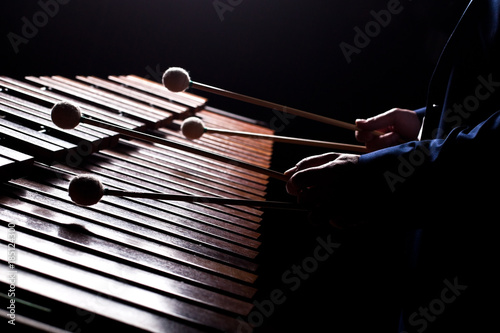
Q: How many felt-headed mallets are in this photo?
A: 4